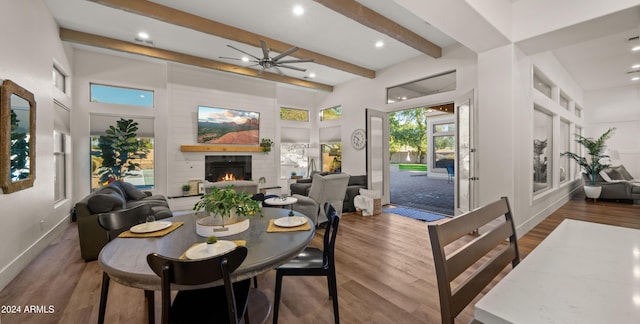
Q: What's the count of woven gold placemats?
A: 3